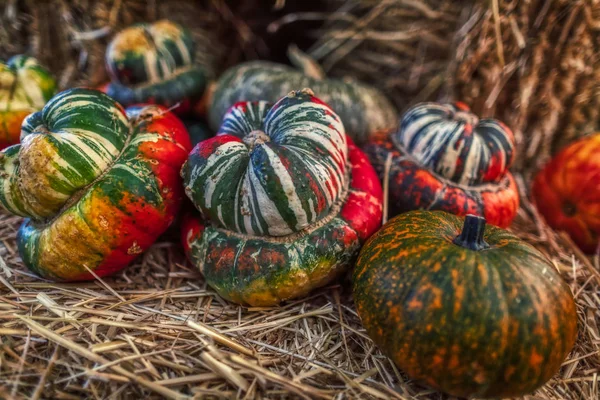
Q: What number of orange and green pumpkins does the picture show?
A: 1